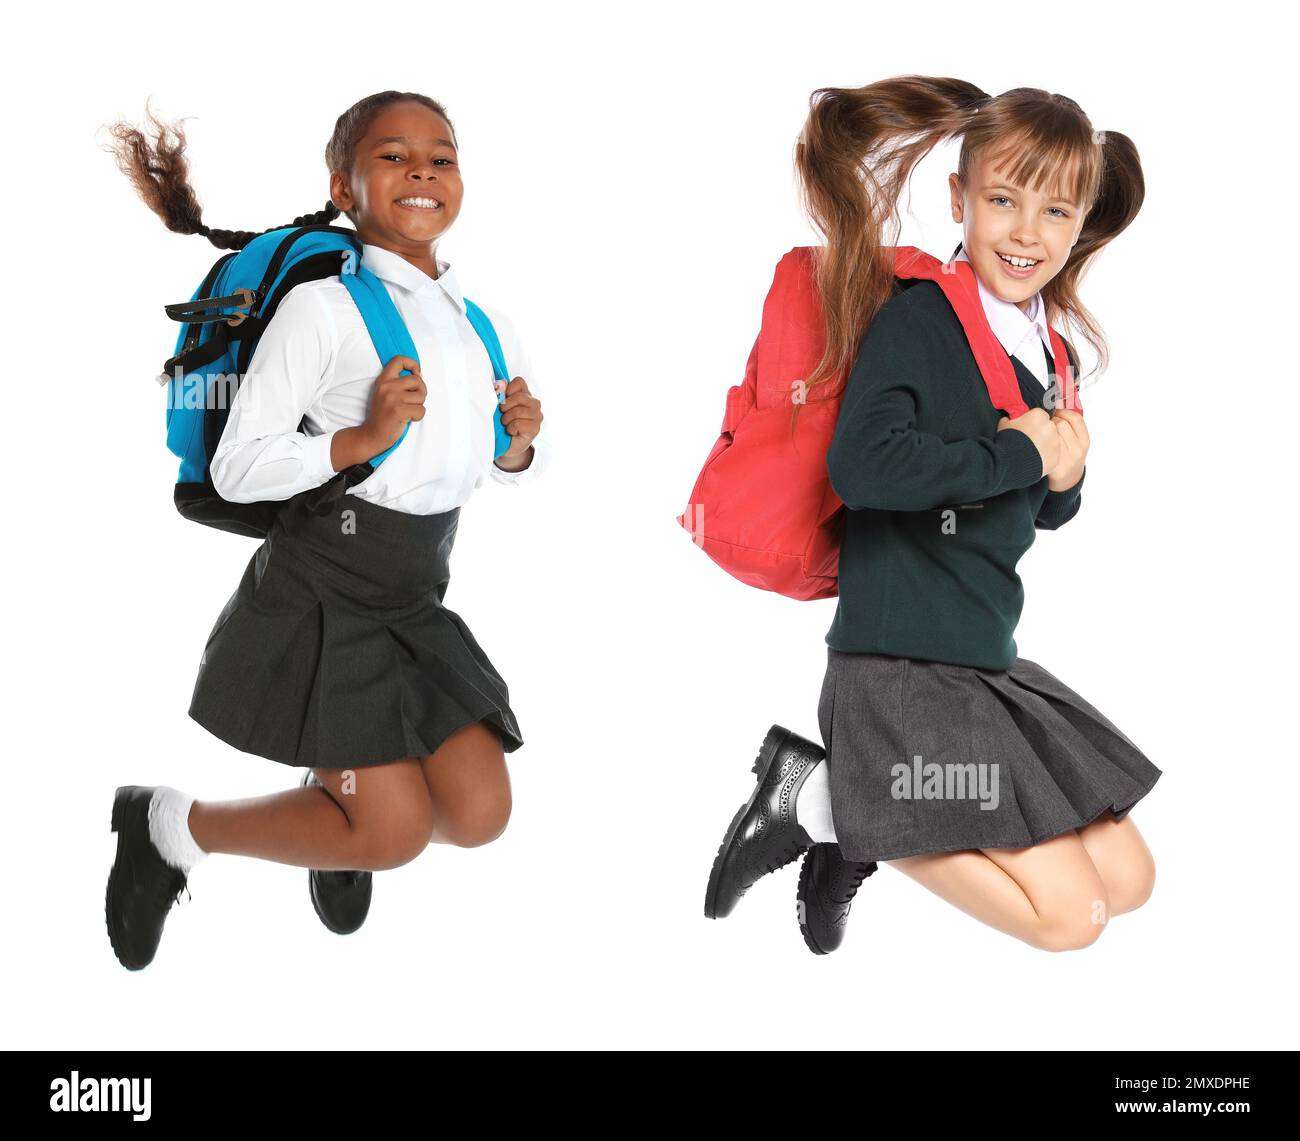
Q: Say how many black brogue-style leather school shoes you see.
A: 2